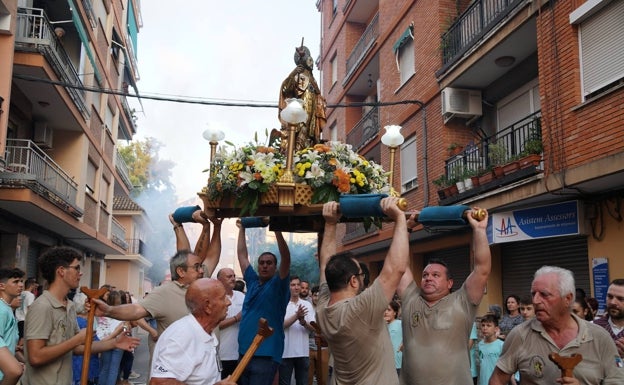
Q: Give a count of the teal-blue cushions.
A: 4